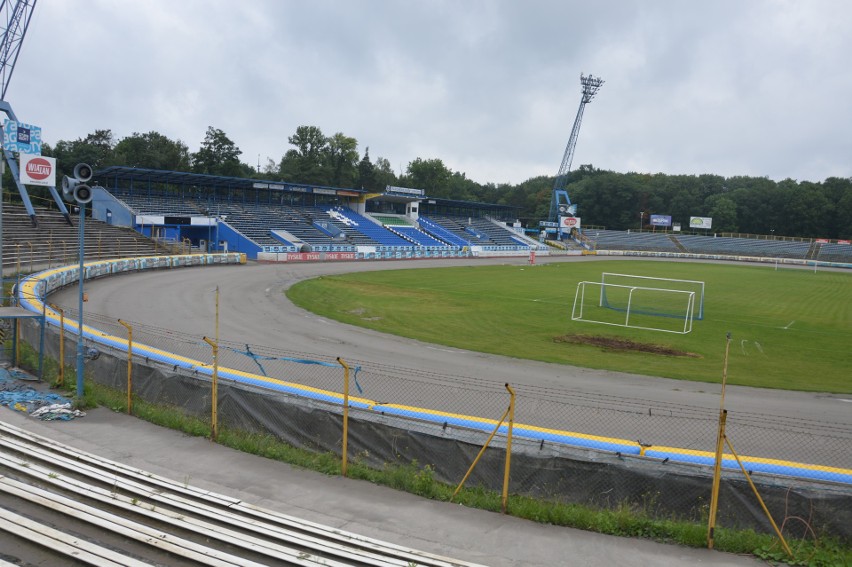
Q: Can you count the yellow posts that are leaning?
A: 2